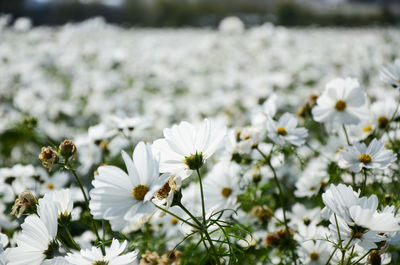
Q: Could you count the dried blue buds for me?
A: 0